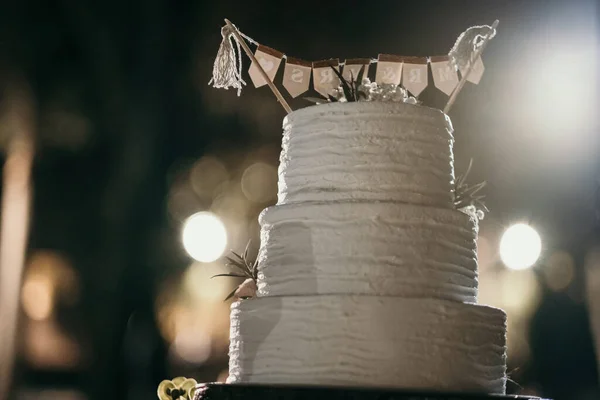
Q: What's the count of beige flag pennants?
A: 8